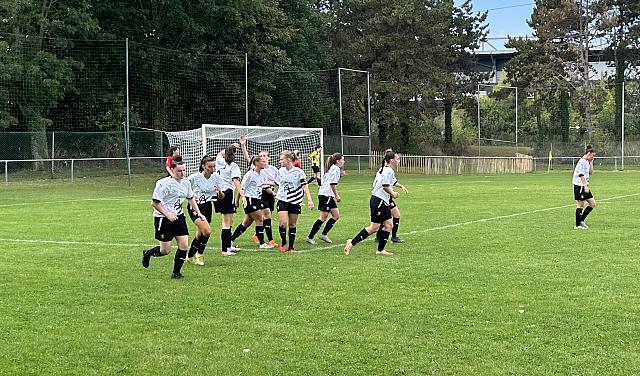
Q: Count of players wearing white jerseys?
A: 10